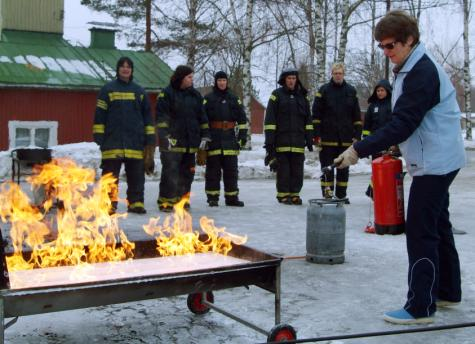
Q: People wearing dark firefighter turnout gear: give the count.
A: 6